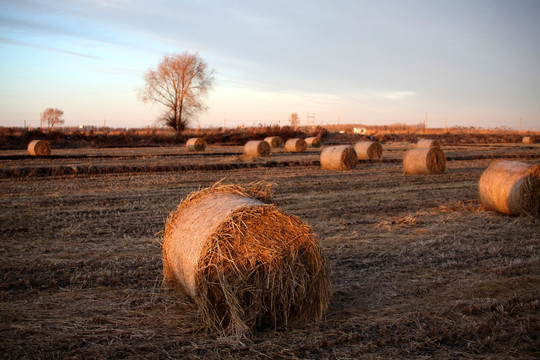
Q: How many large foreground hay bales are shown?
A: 1